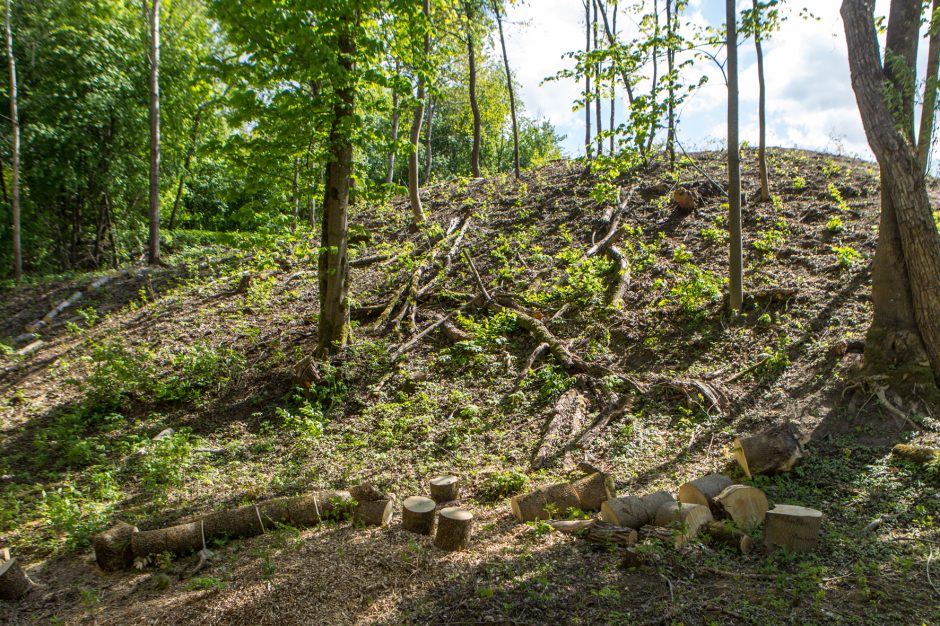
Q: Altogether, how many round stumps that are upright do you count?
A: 4